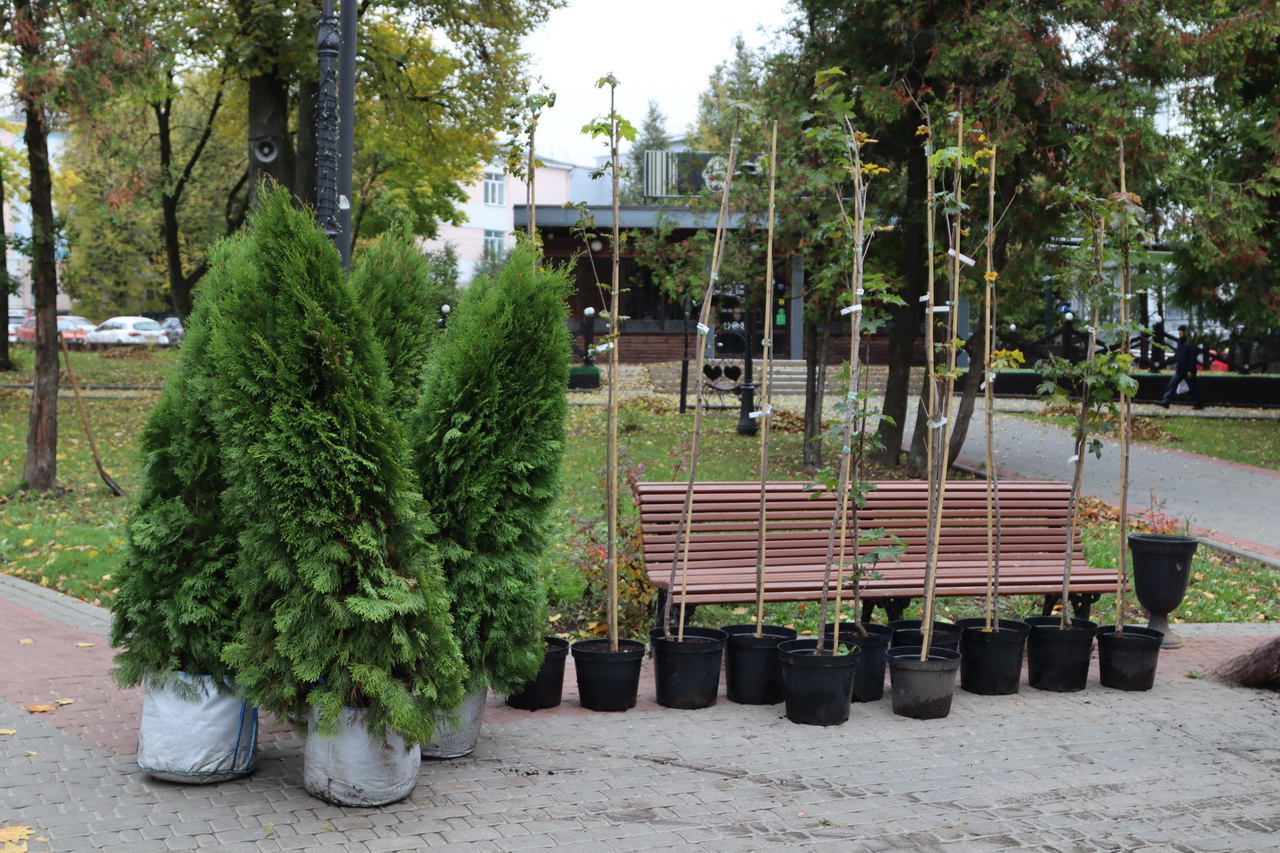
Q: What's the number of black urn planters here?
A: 1